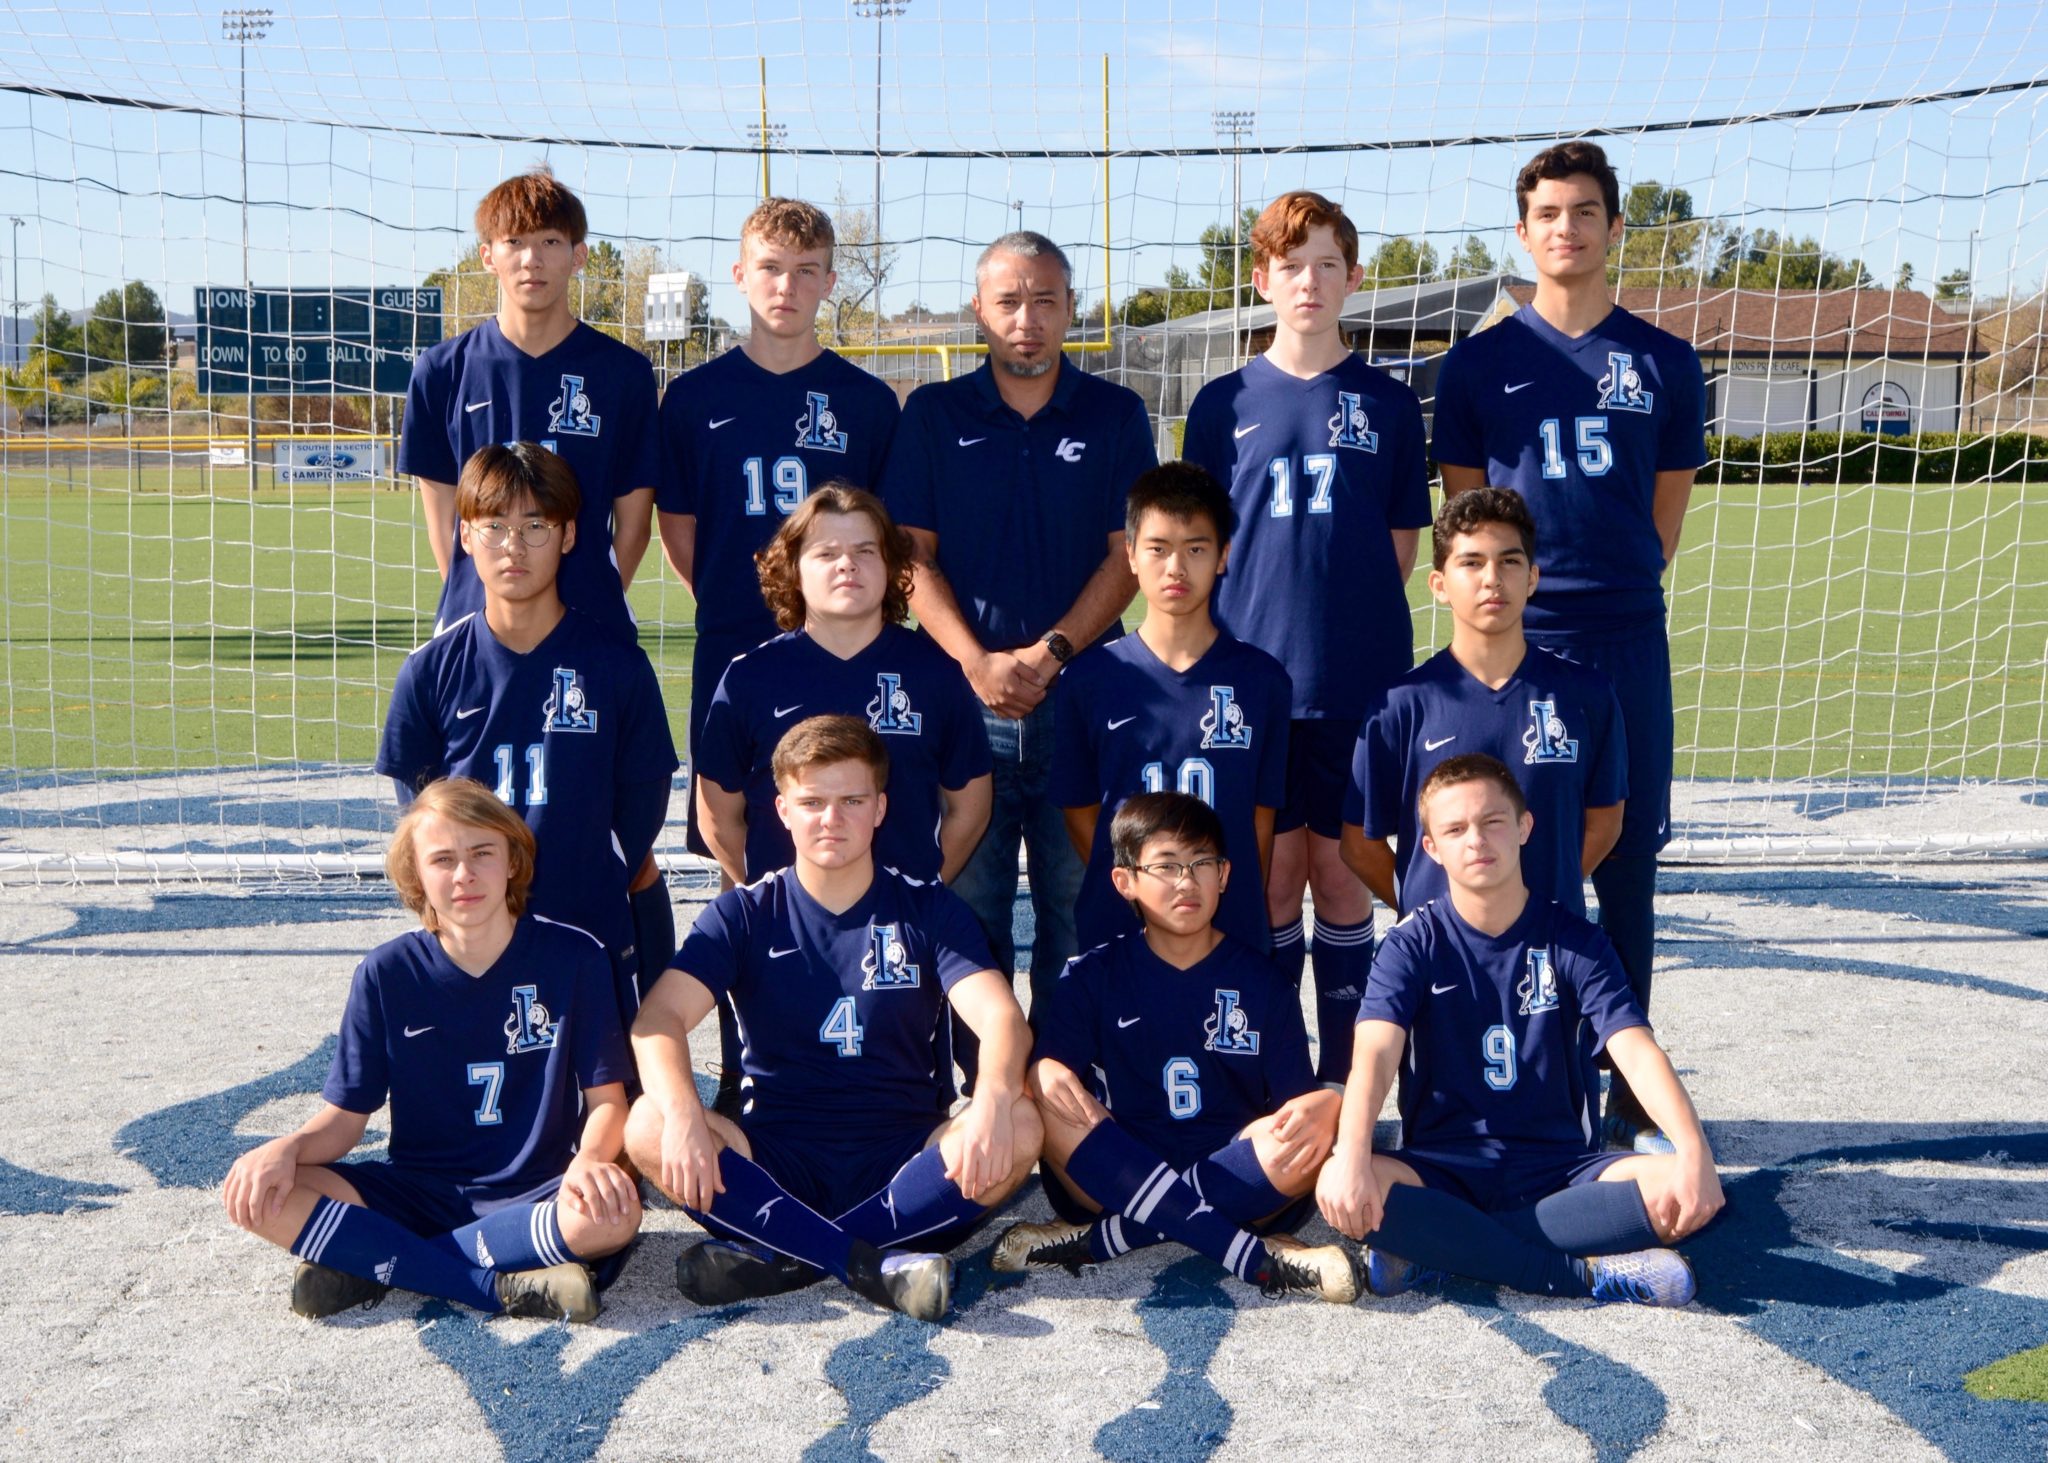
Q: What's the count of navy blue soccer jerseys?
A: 12